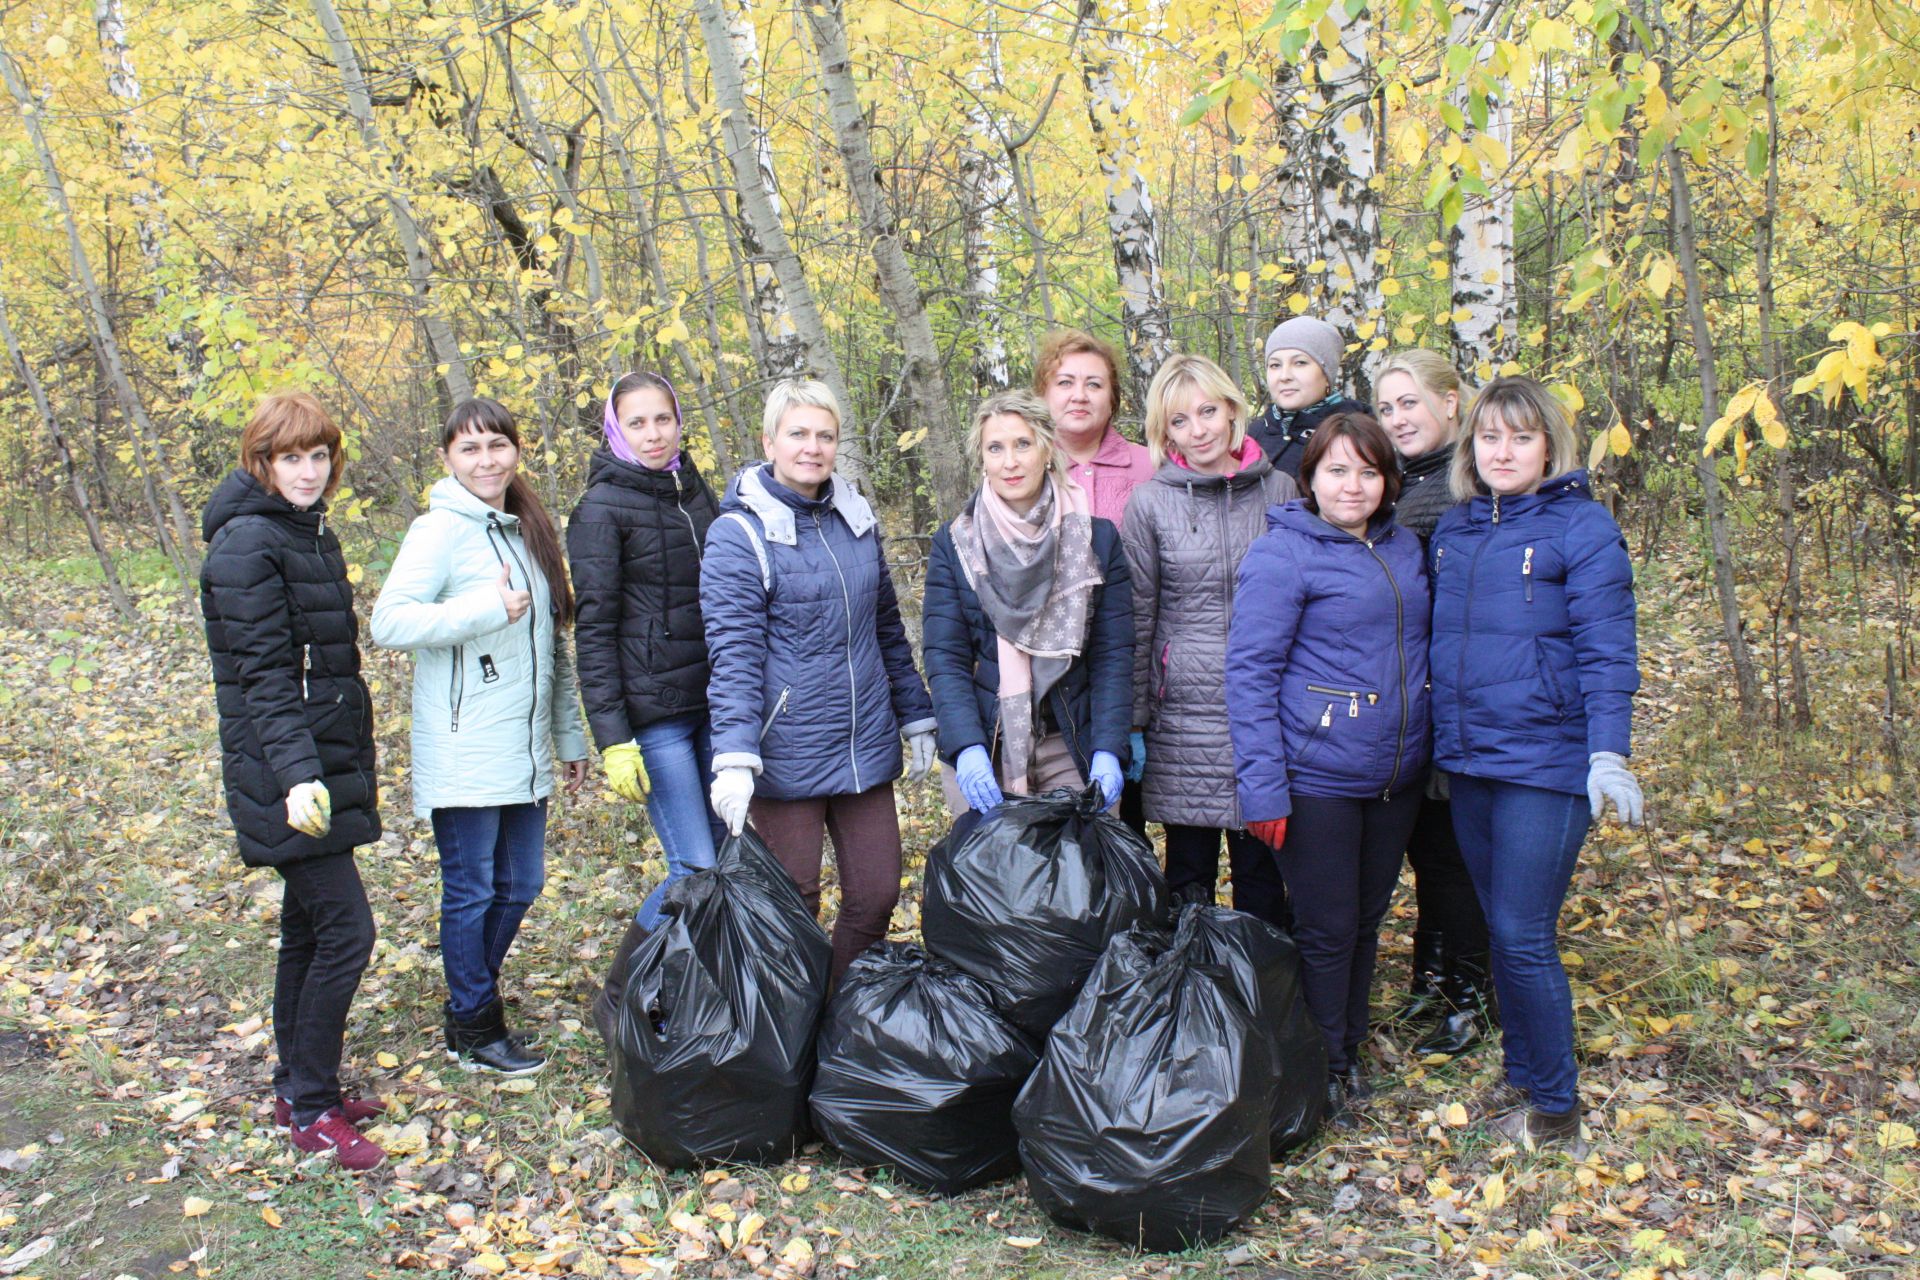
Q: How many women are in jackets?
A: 11